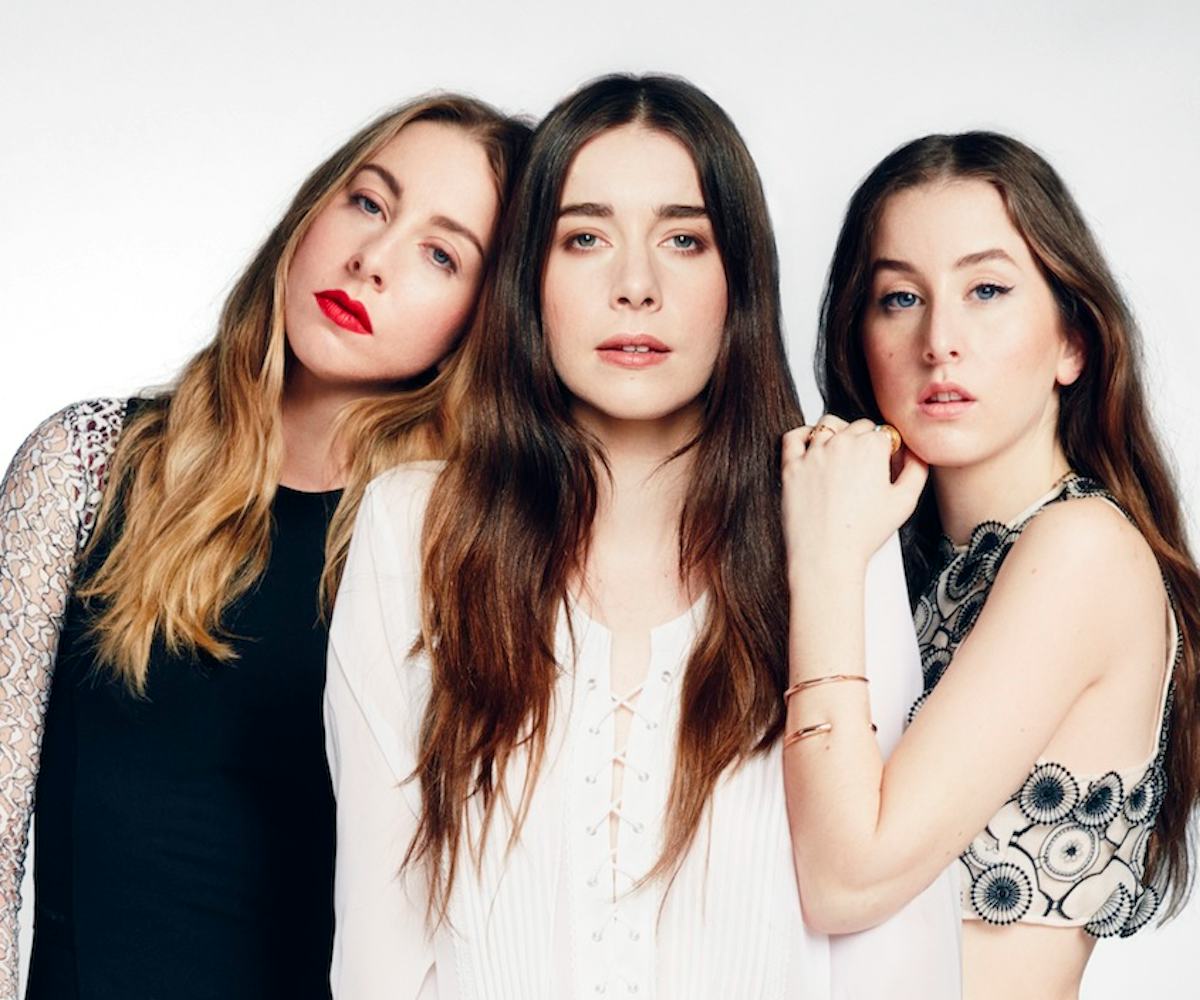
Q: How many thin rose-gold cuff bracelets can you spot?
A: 2